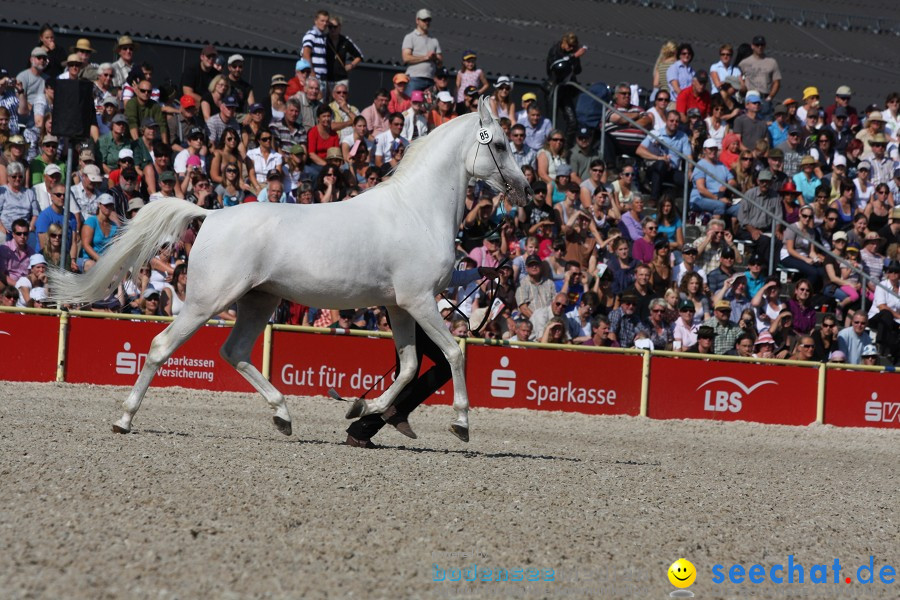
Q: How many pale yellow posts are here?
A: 5